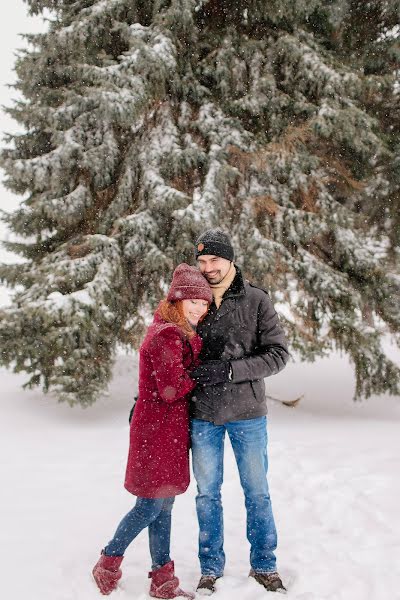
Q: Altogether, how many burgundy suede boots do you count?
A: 2